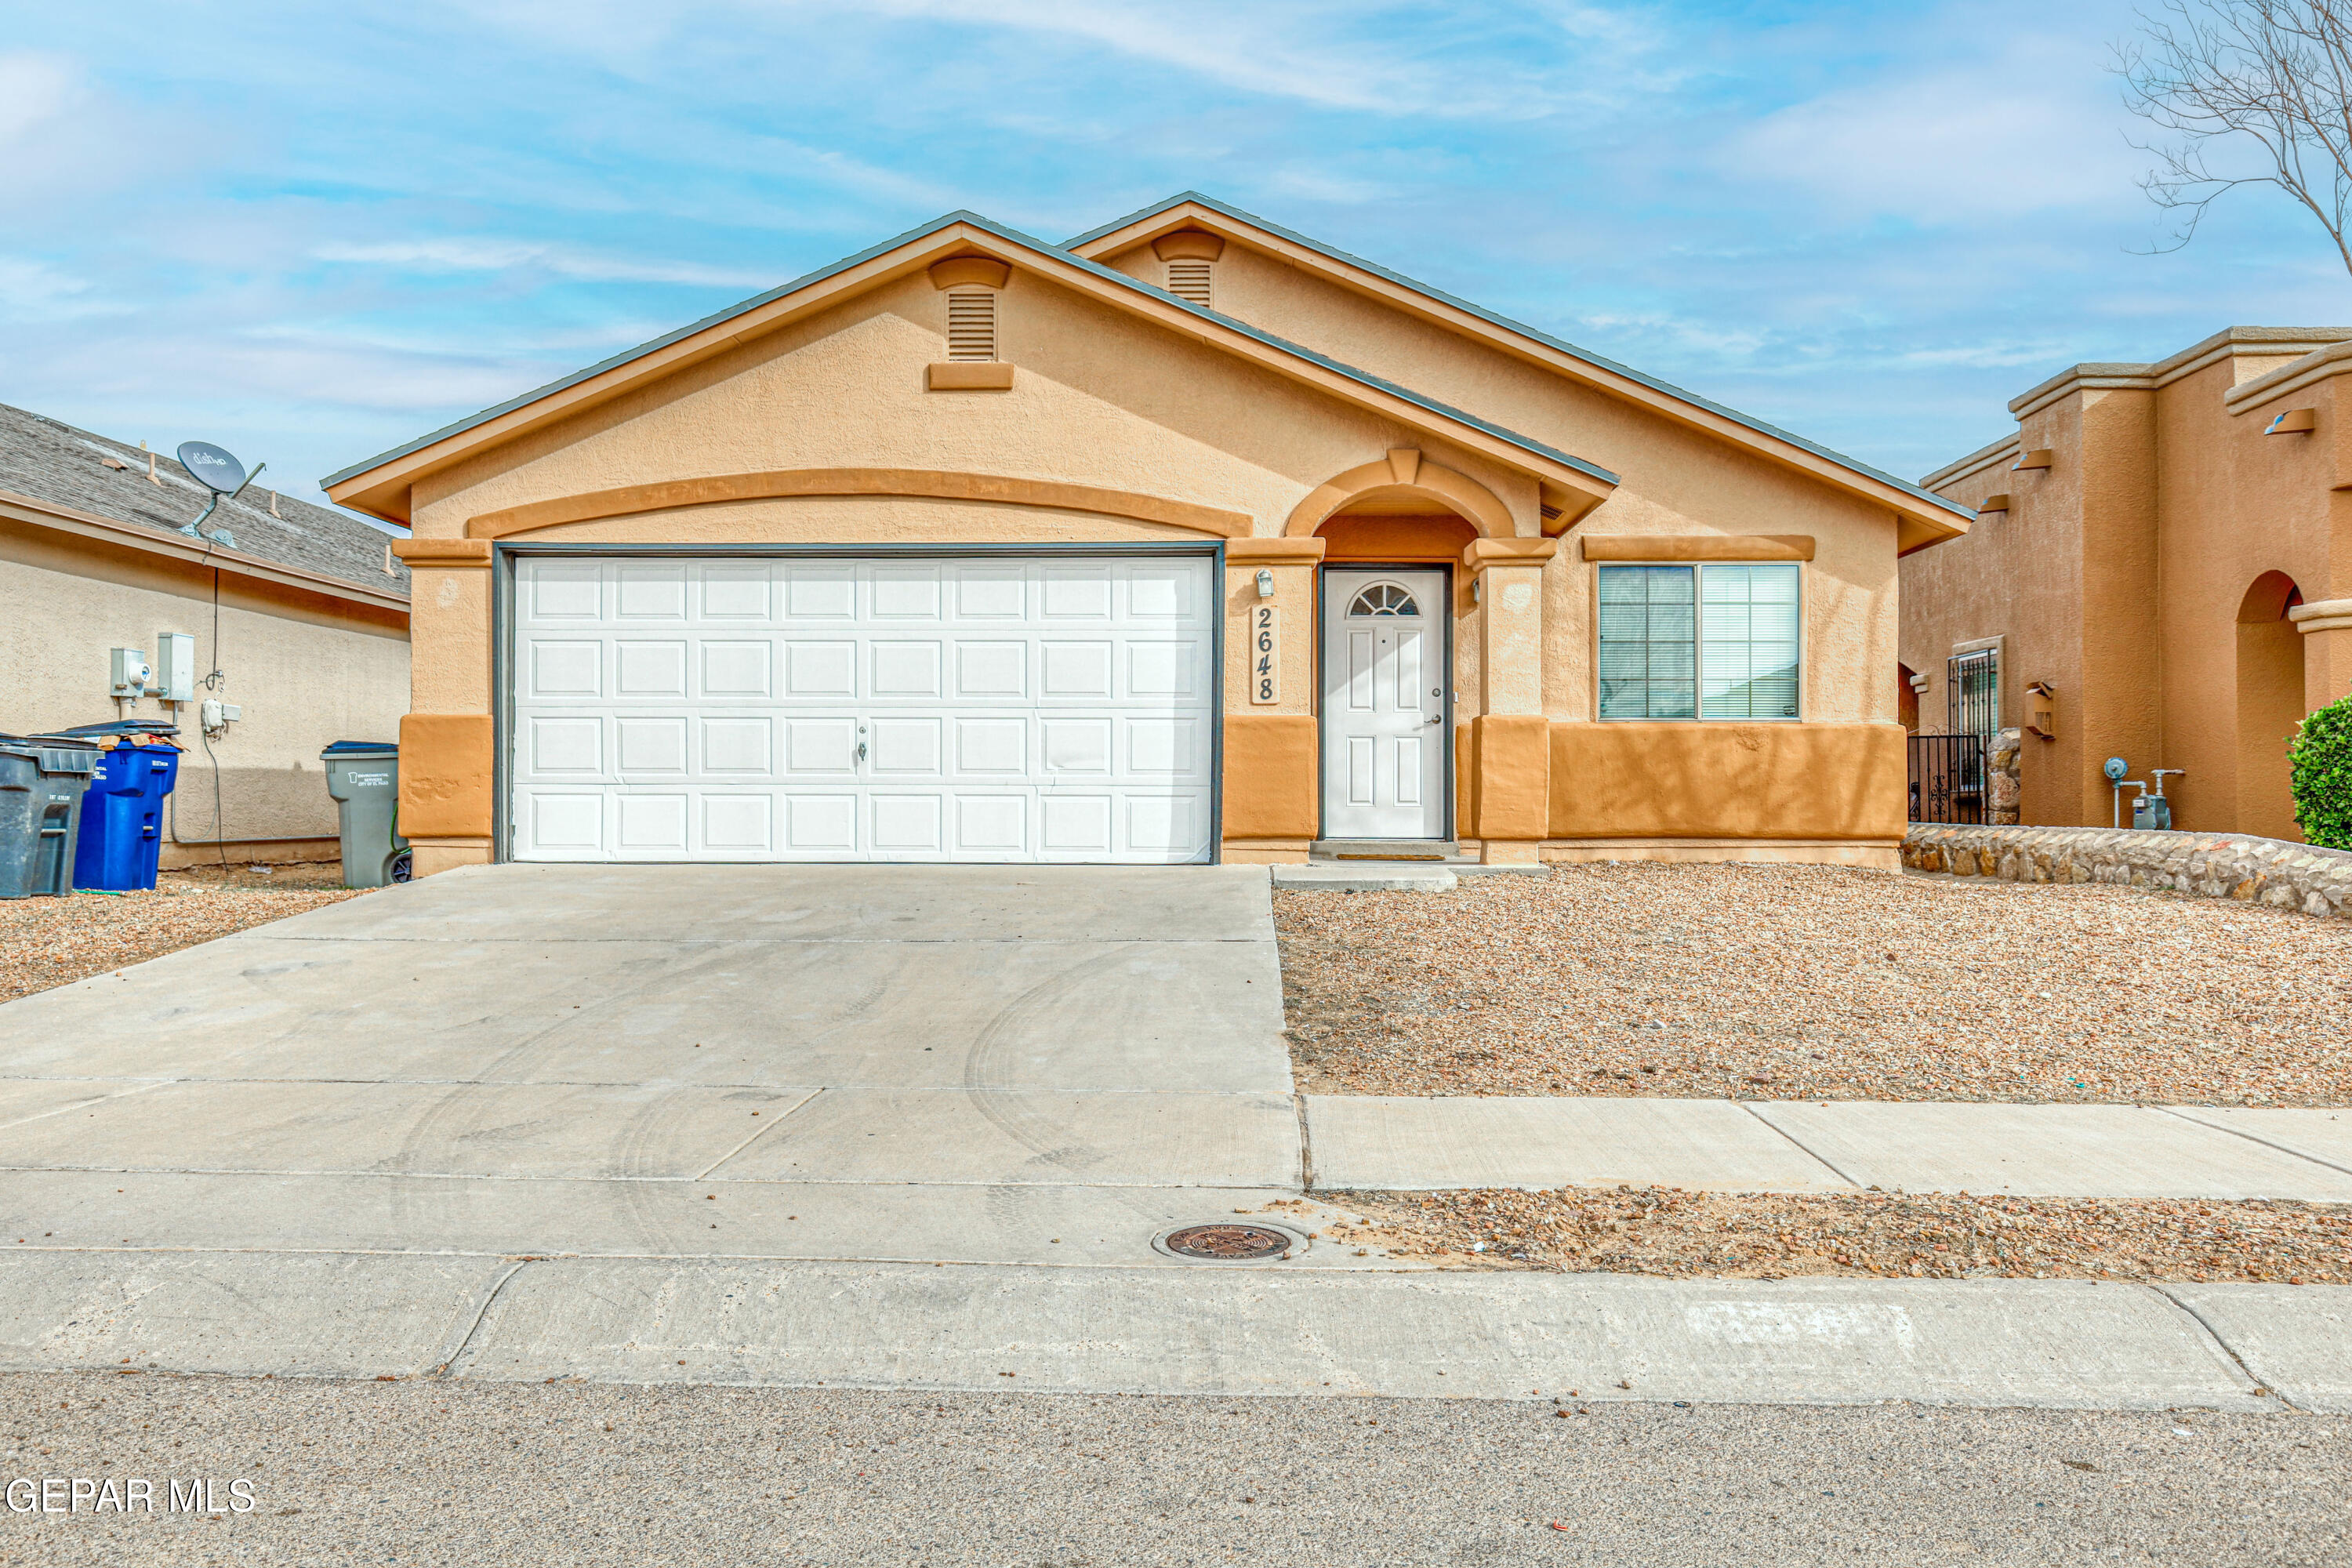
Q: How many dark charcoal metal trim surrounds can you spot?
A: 2